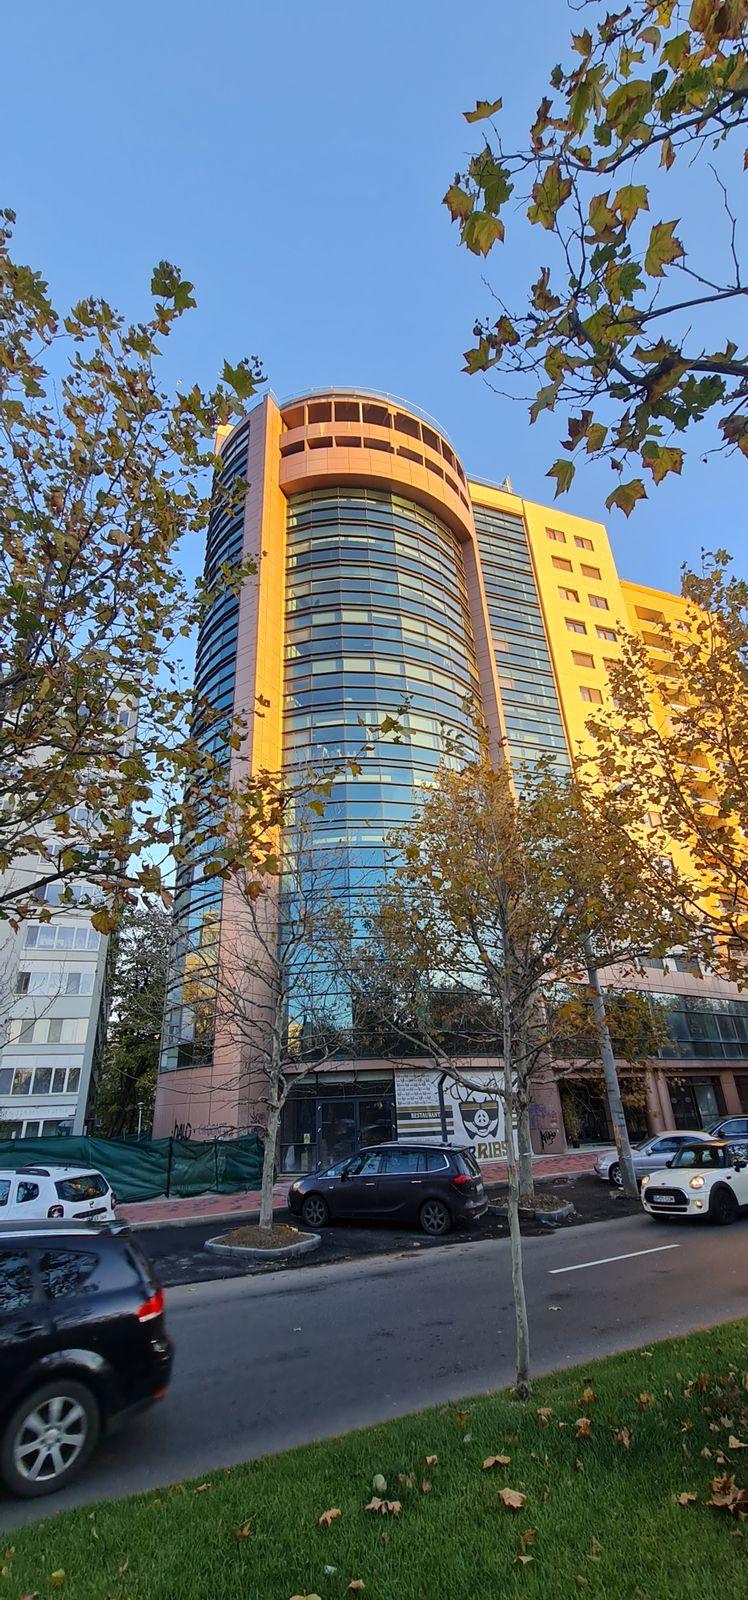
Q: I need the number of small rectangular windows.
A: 11